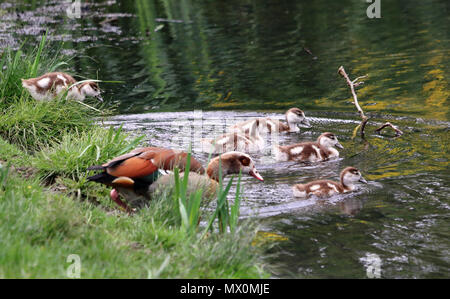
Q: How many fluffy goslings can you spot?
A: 5